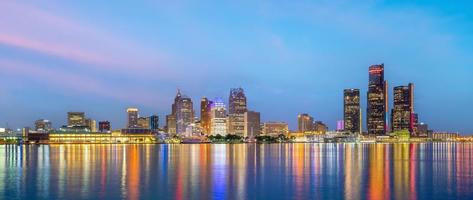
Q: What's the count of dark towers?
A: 3